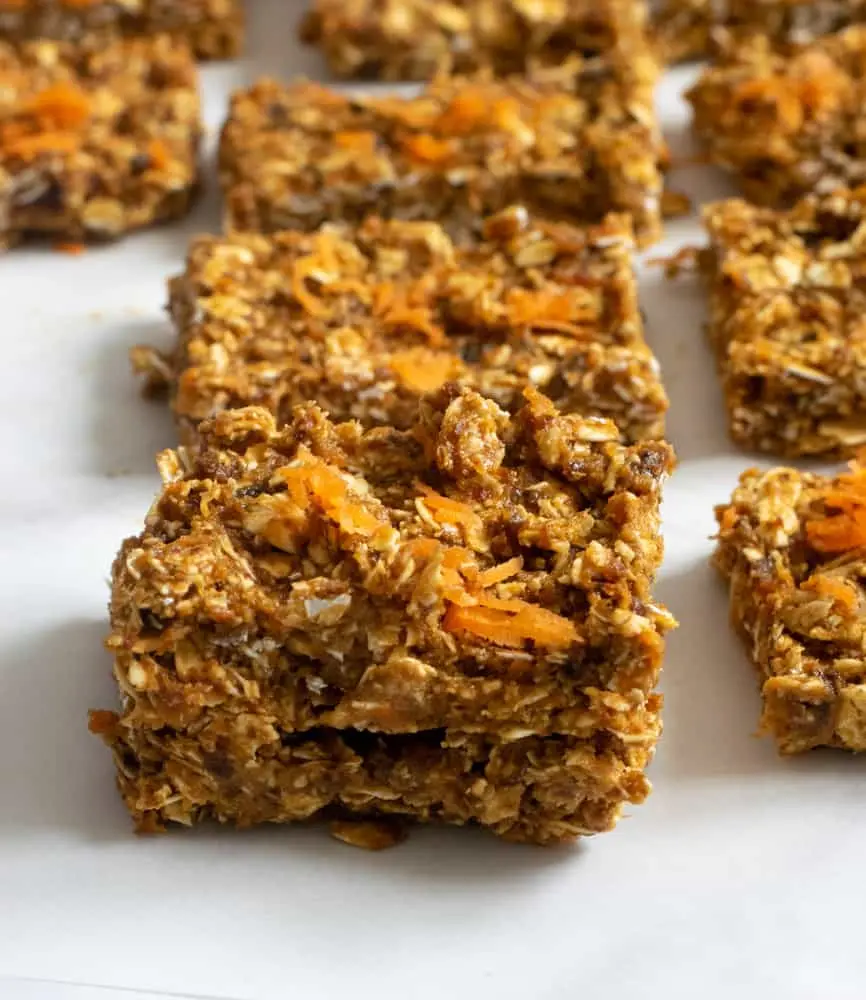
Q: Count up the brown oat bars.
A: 11